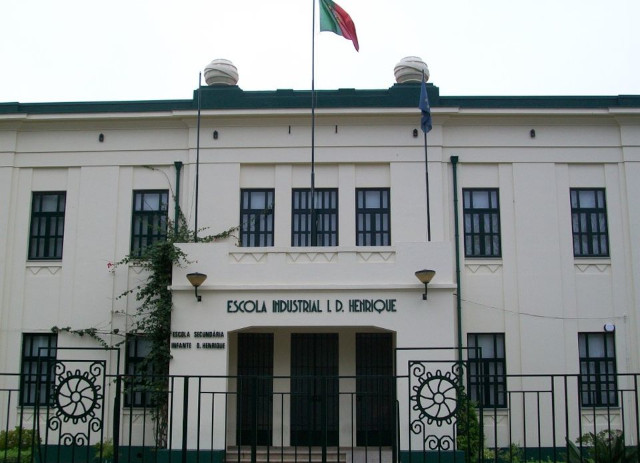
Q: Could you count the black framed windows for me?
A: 11